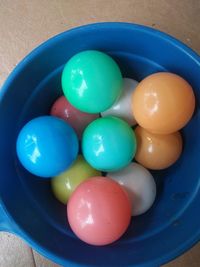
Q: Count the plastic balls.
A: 10